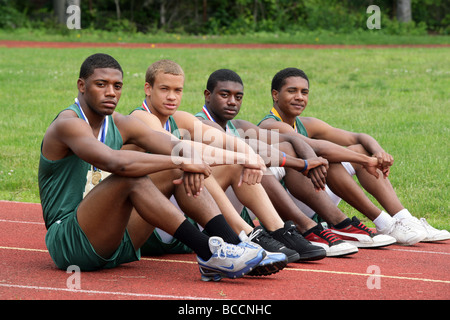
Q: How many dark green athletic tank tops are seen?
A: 4